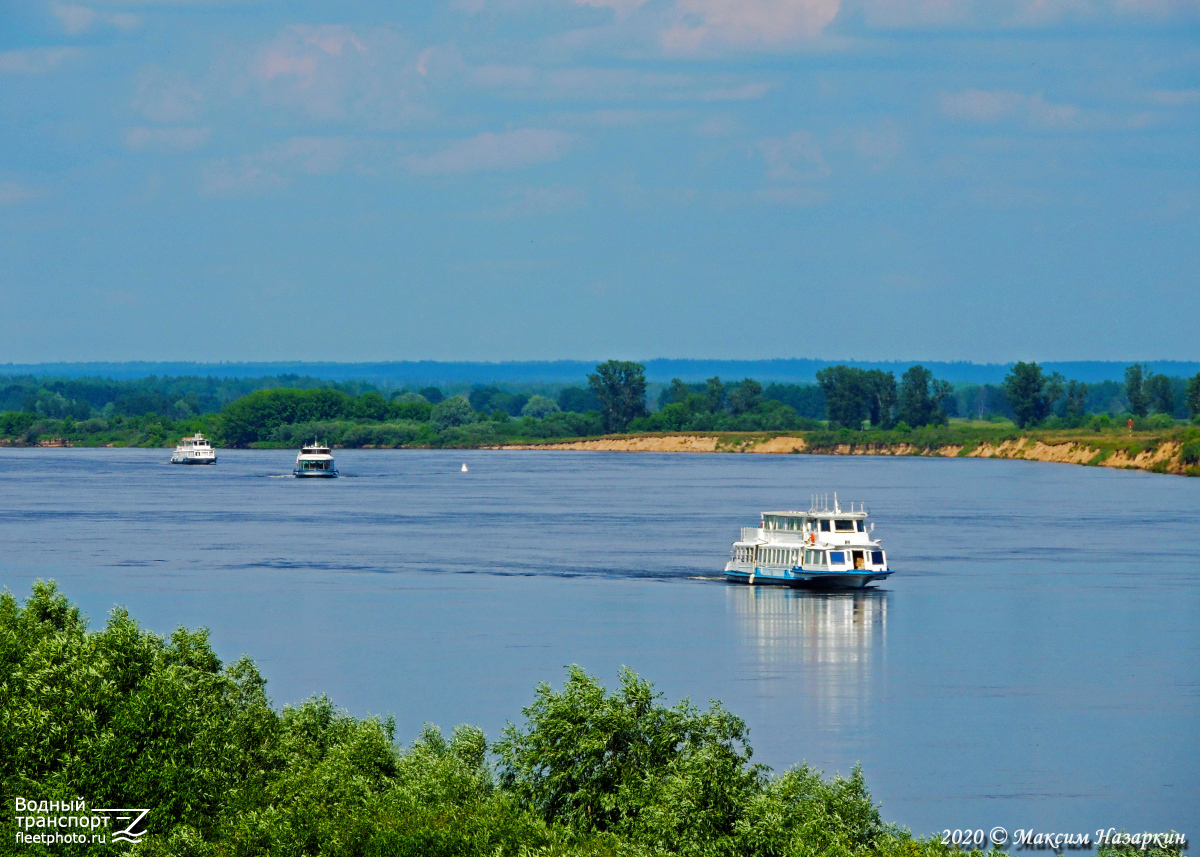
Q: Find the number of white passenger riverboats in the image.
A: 3